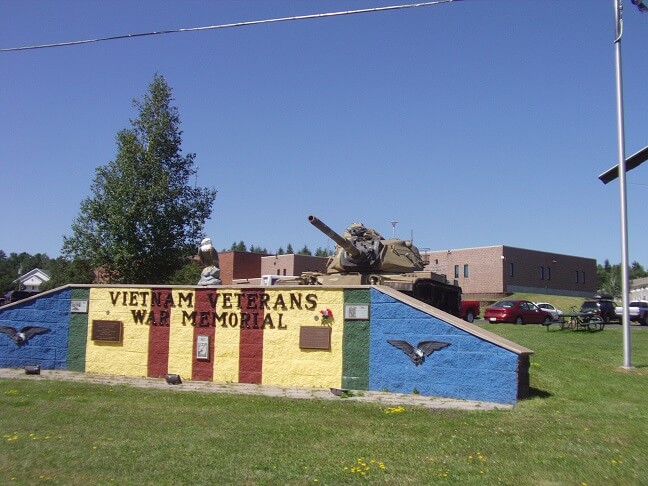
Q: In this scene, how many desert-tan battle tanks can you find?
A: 1